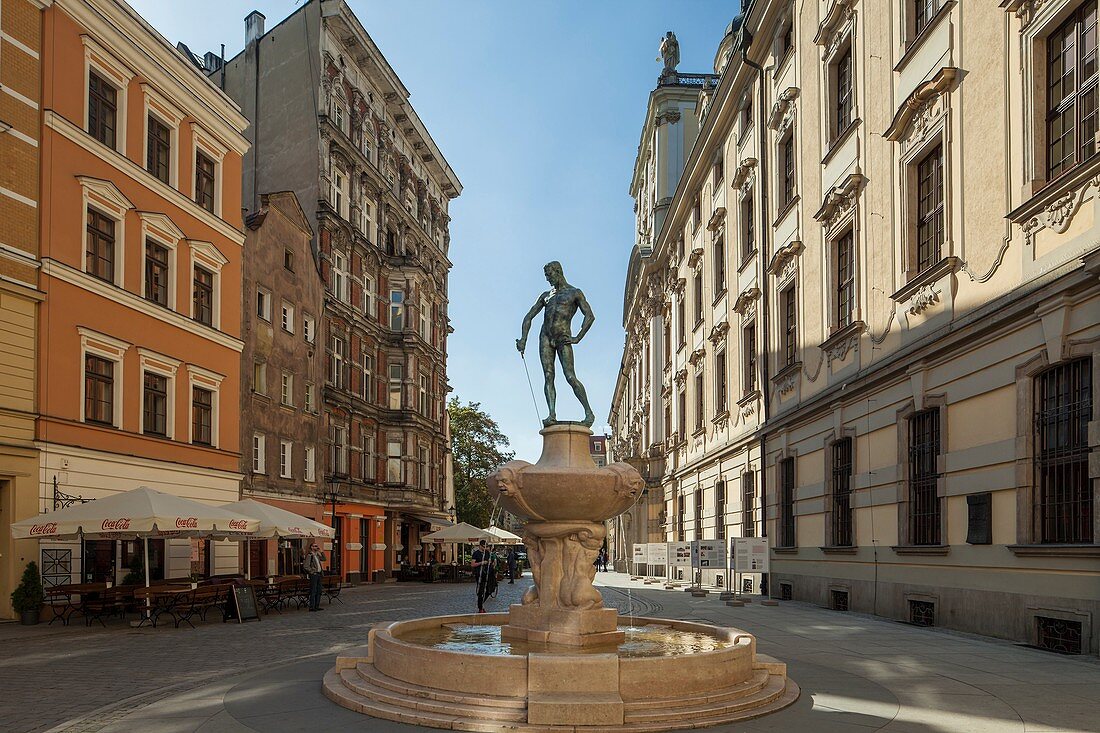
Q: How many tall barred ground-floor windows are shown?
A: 8